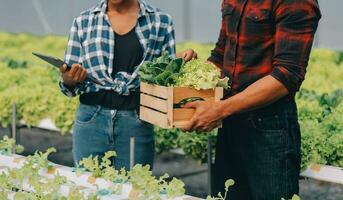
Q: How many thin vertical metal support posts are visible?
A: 3